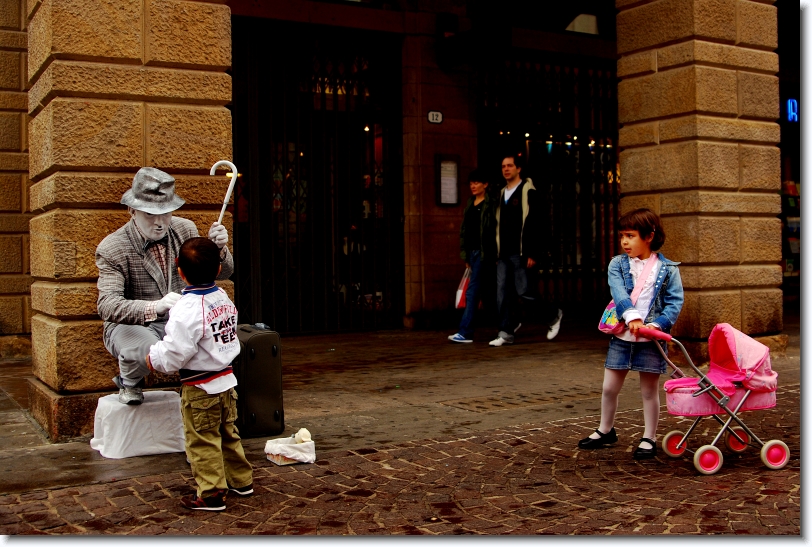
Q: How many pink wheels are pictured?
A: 4